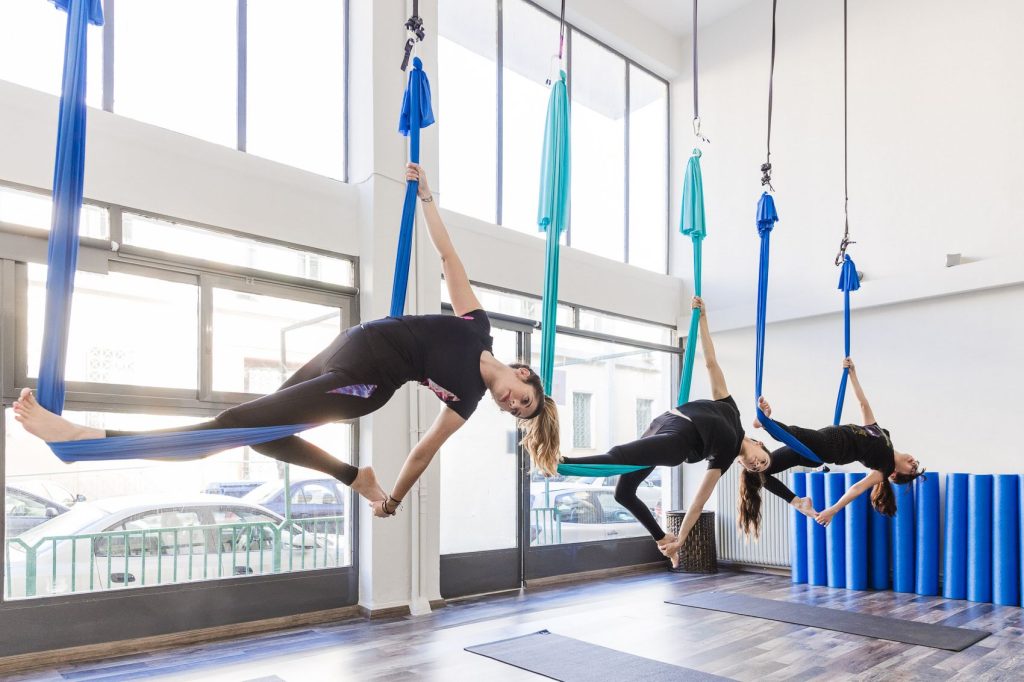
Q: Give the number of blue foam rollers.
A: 11